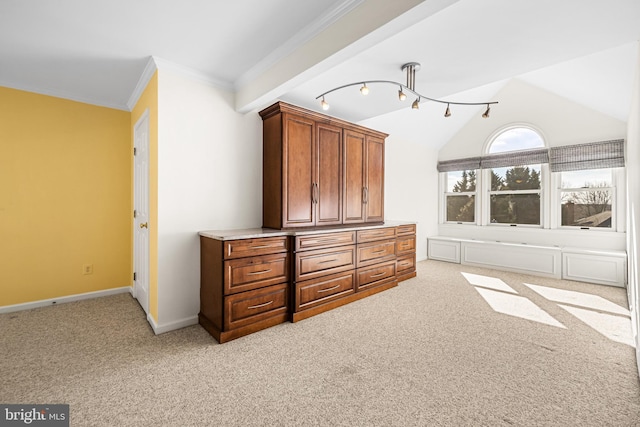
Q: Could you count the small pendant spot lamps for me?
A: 6